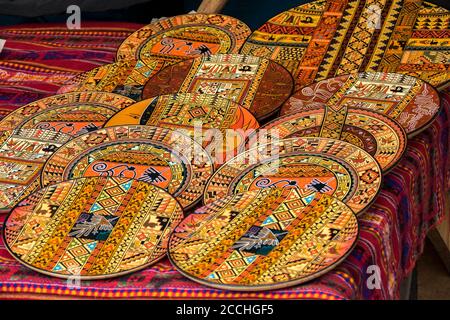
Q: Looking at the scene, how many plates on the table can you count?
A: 13